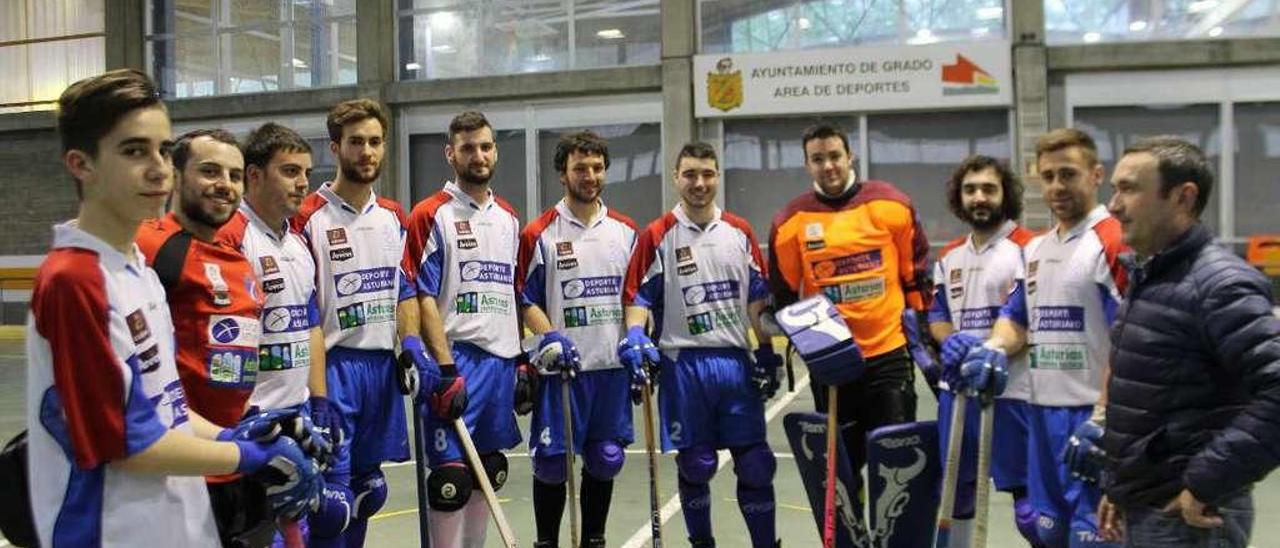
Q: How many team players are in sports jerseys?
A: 10